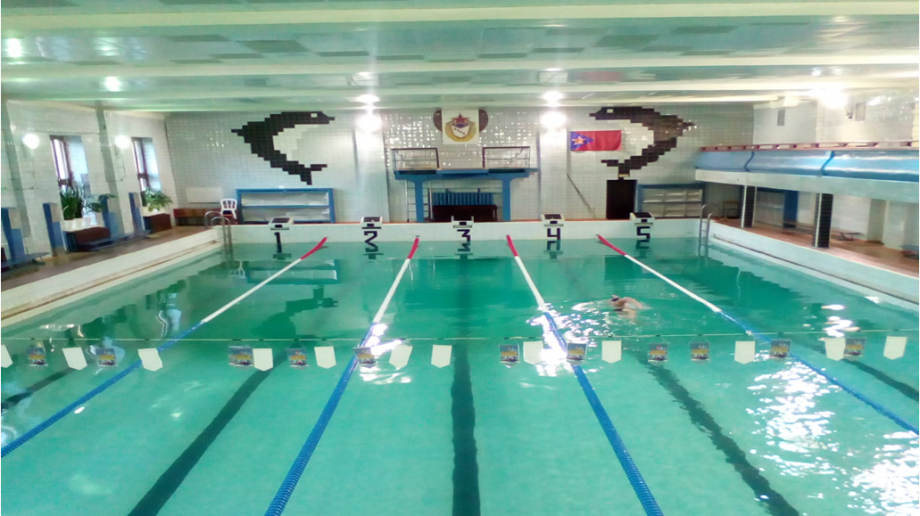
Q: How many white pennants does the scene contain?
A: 12